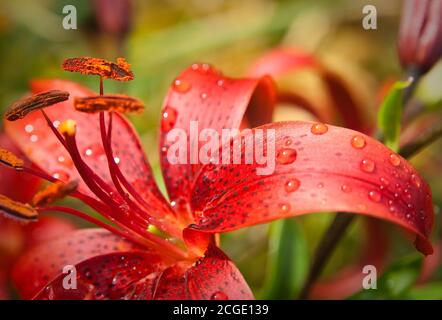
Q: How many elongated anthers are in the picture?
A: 6